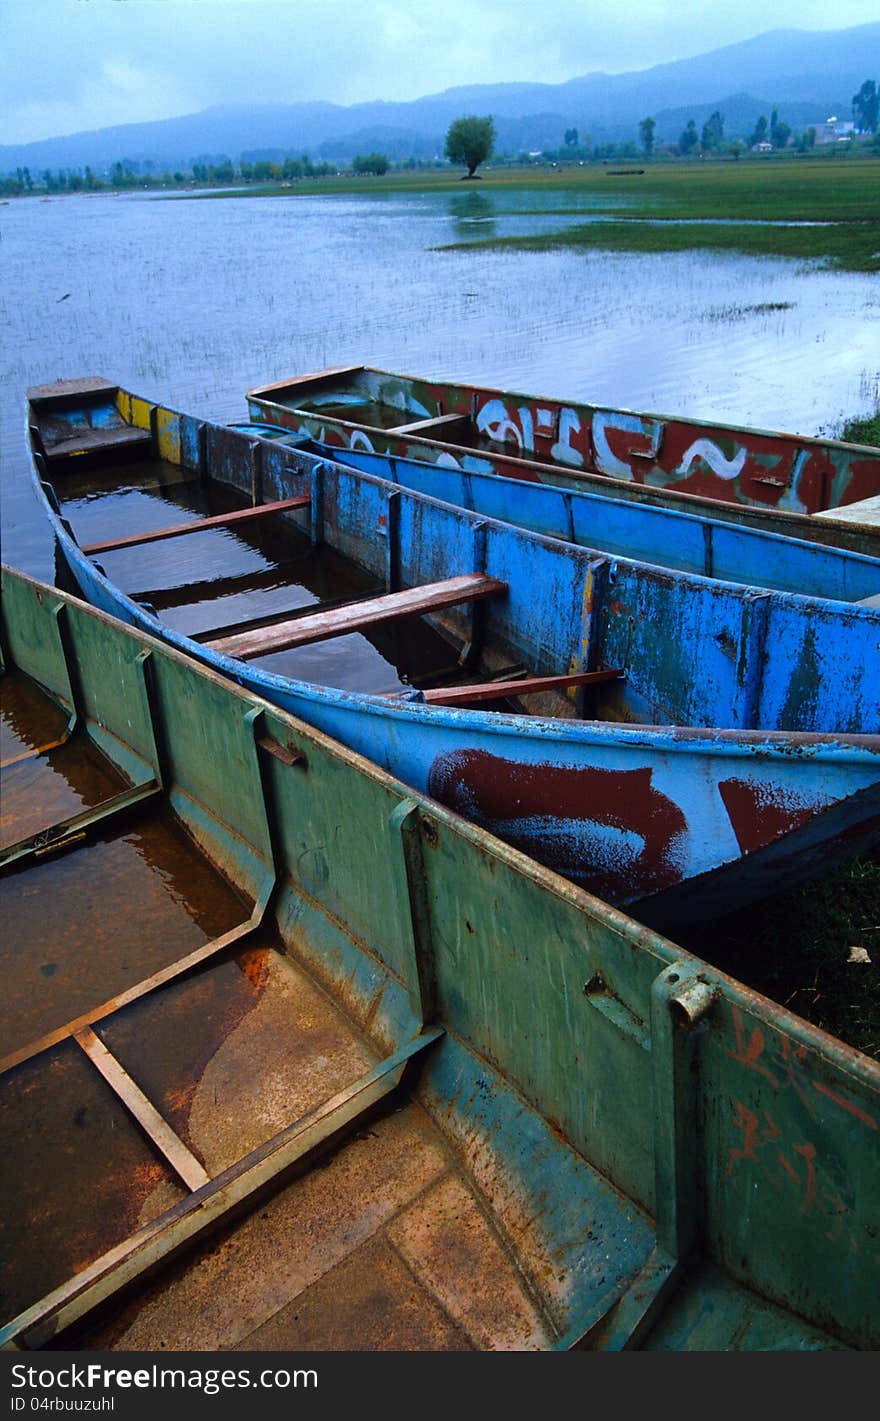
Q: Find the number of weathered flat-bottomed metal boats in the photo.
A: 4